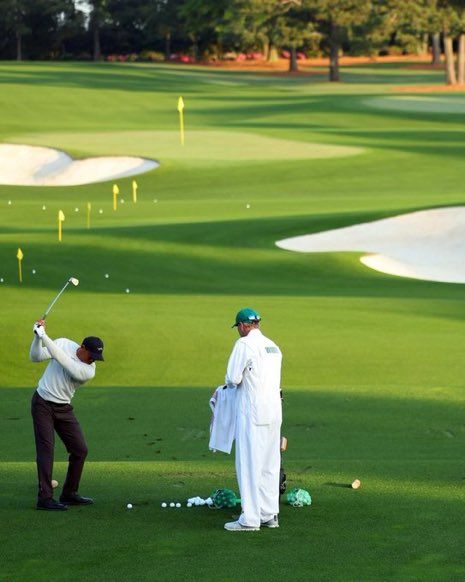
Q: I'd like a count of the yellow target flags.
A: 6